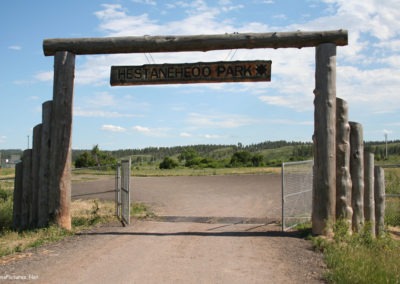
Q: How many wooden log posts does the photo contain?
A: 10